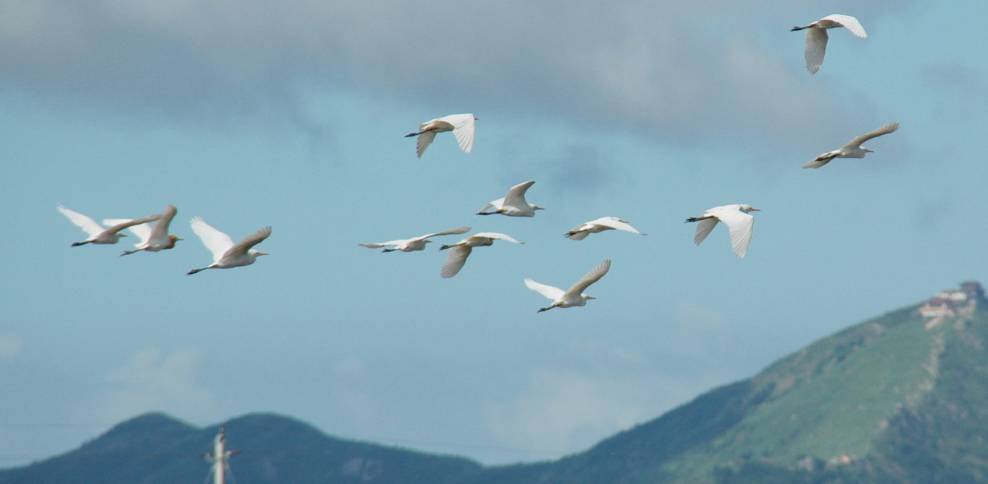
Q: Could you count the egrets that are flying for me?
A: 12